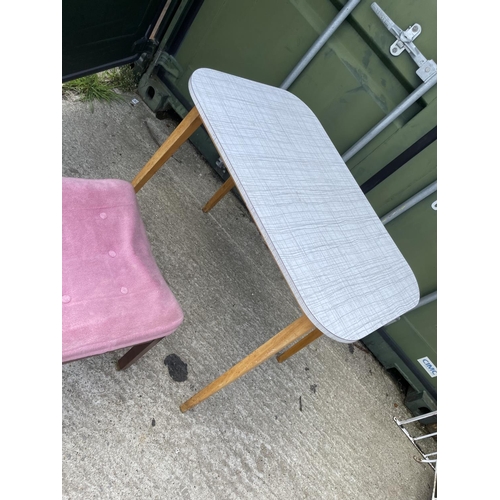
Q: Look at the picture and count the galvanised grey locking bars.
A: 4